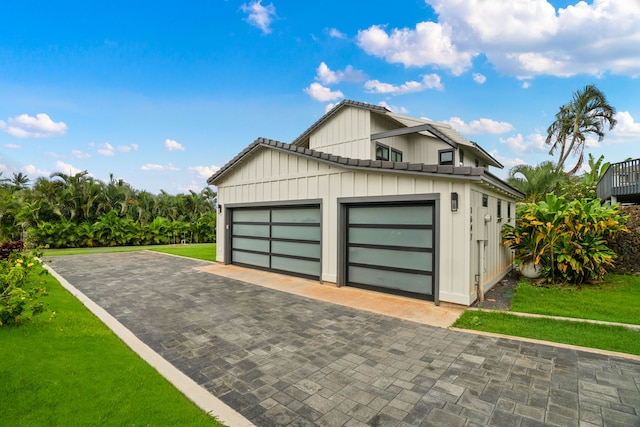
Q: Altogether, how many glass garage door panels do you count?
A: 12